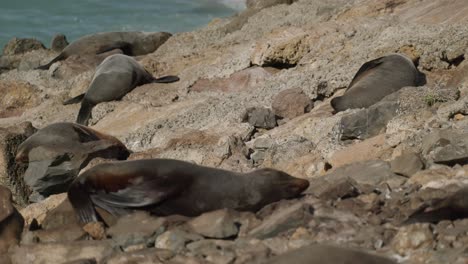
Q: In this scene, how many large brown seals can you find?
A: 5